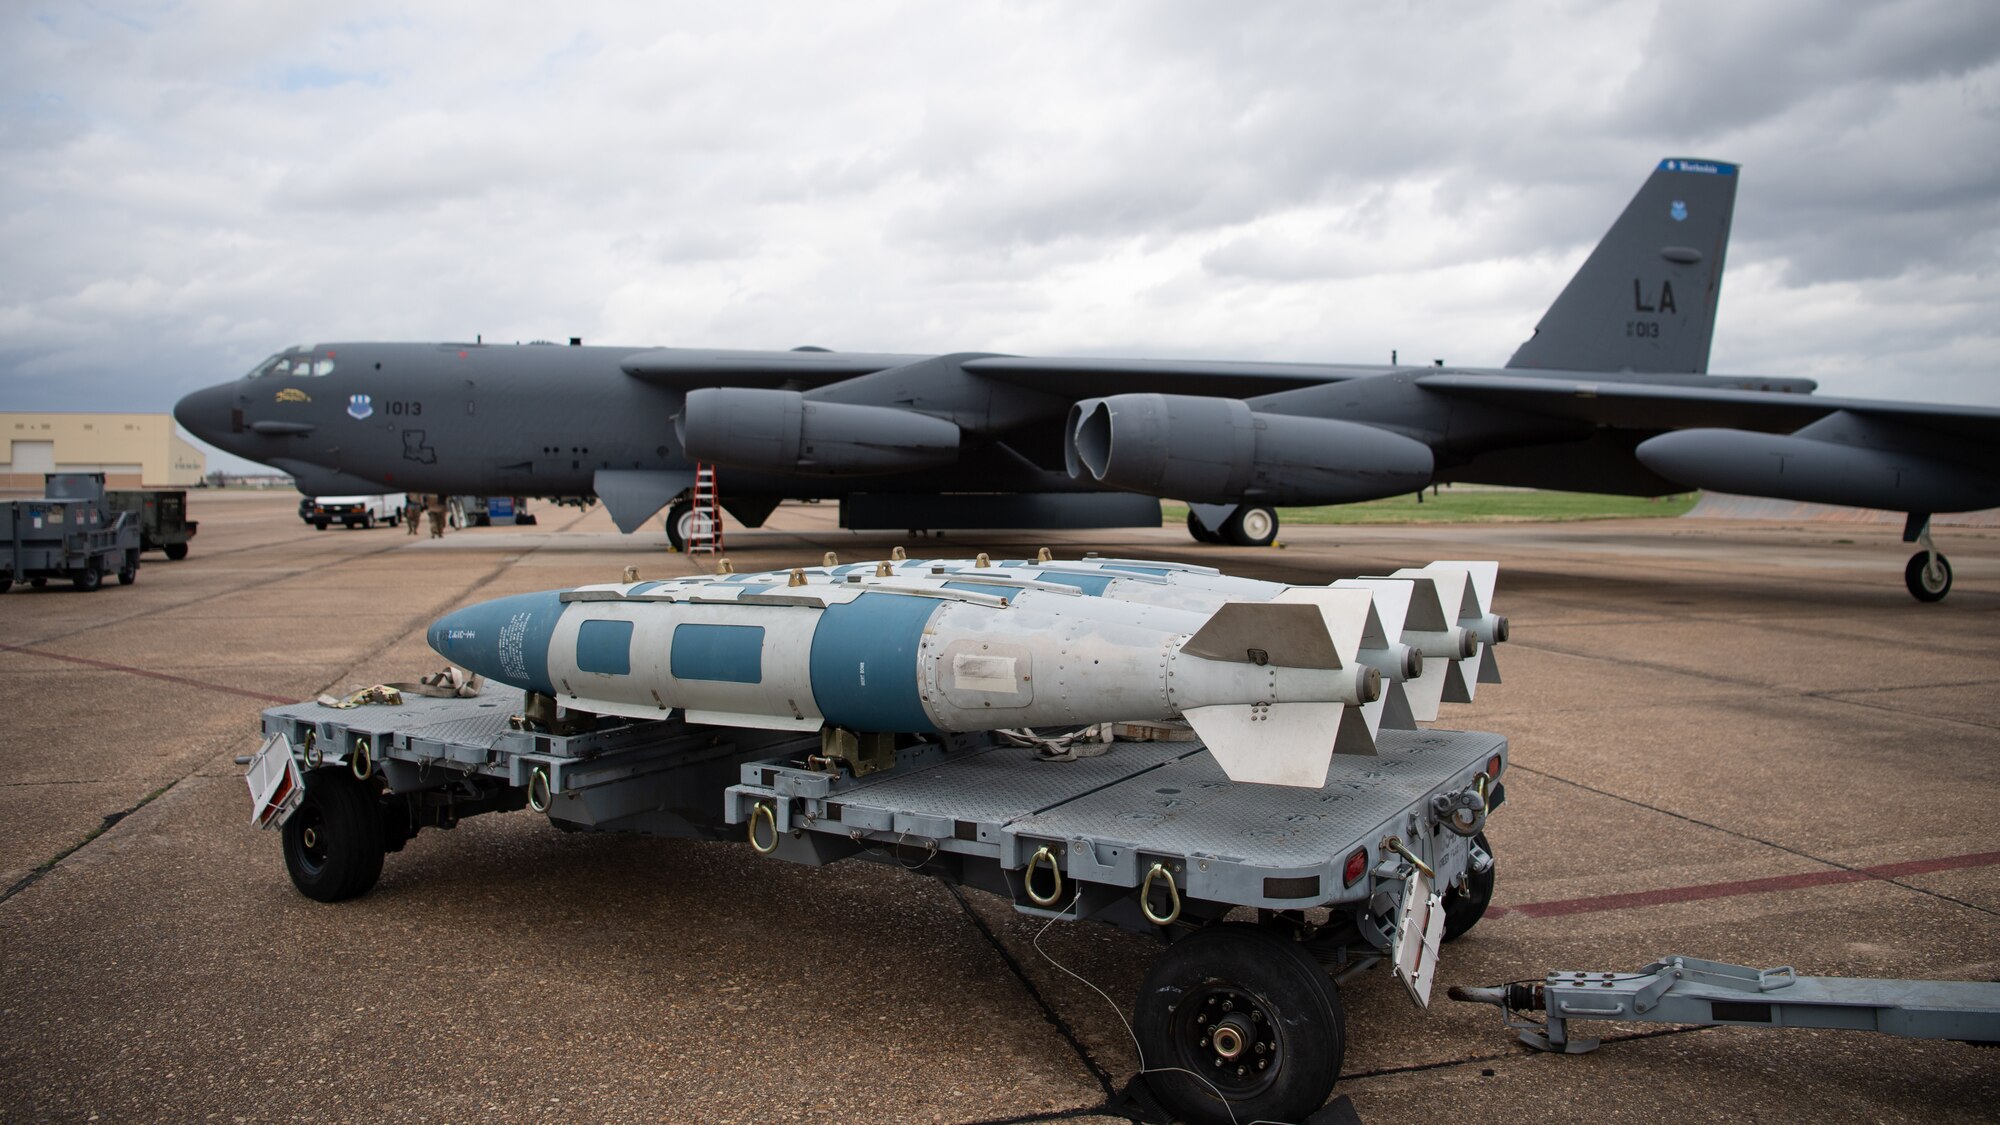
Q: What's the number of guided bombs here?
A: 4